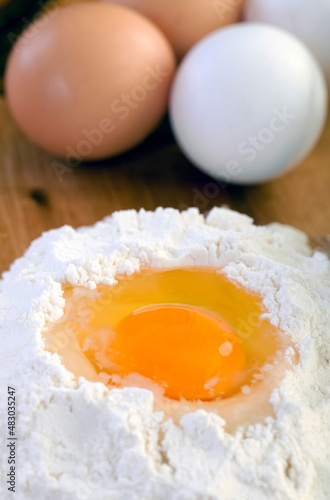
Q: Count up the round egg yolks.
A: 1